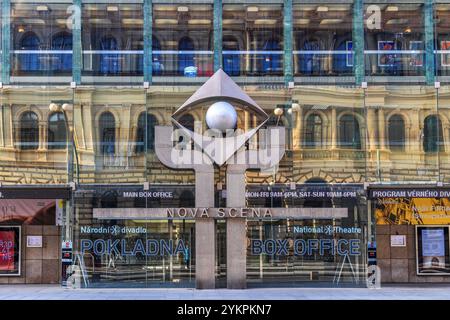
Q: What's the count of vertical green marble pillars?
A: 7